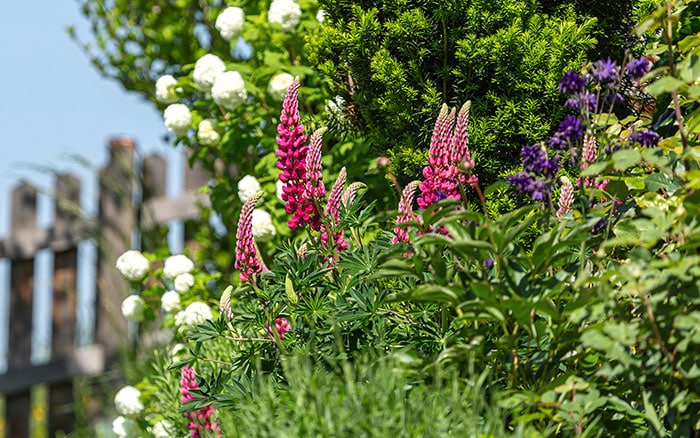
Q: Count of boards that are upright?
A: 5